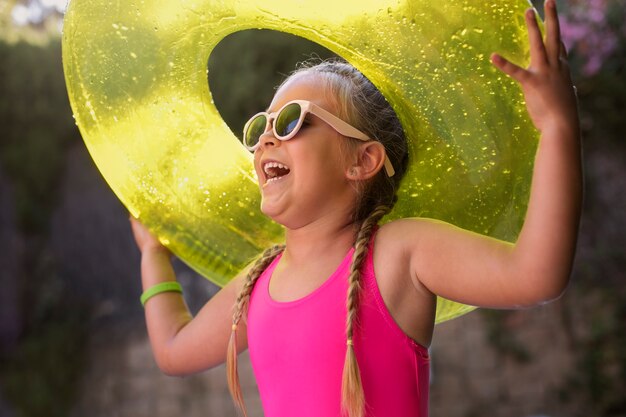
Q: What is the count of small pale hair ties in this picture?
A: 2